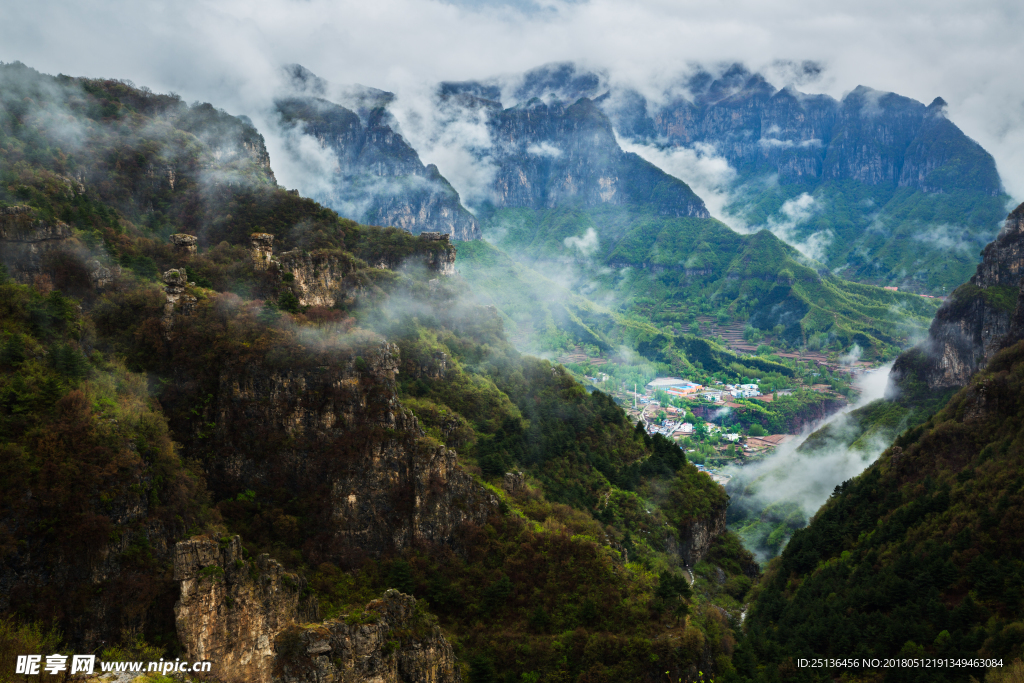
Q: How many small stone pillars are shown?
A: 3